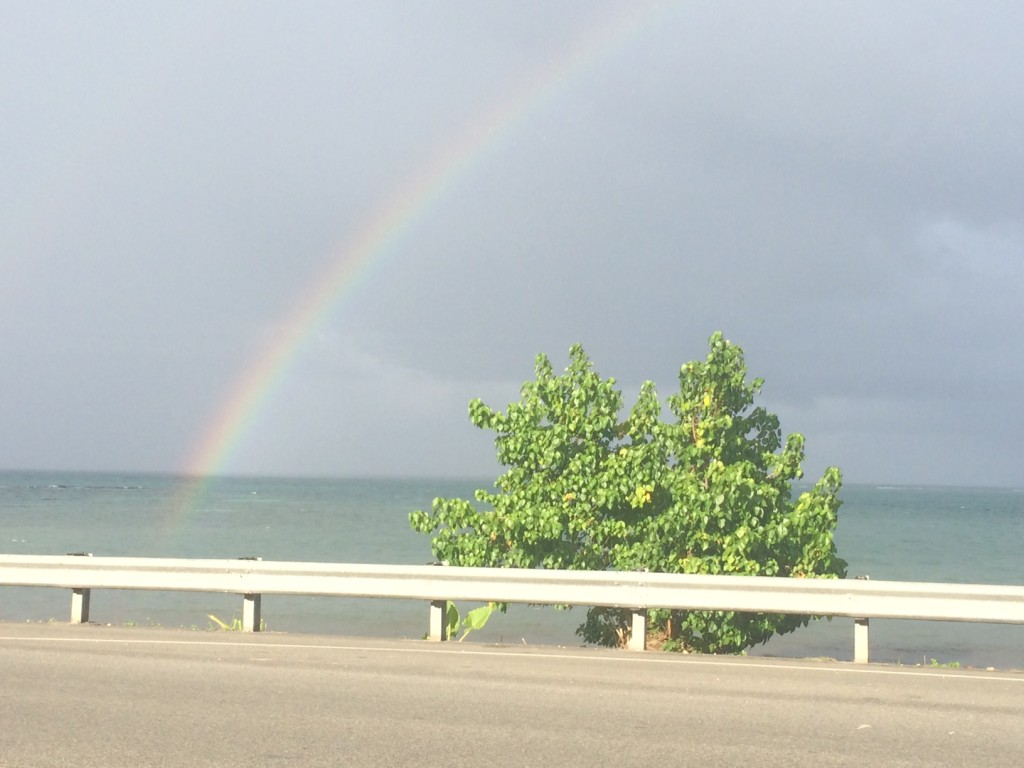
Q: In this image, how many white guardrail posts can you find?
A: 5